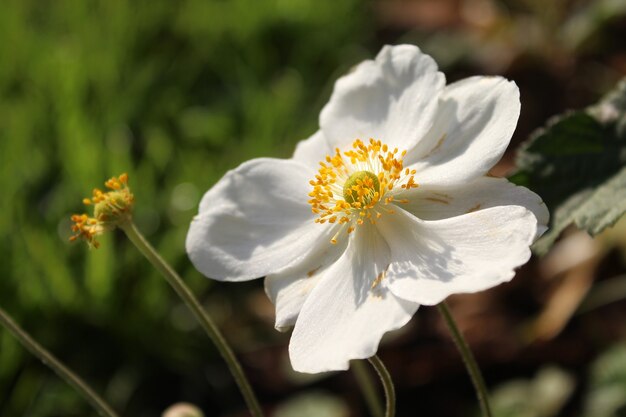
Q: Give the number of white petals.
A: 8